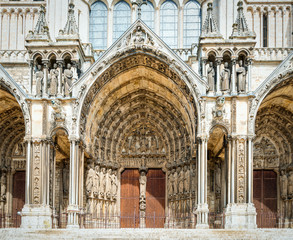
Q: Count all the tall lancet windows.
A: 5